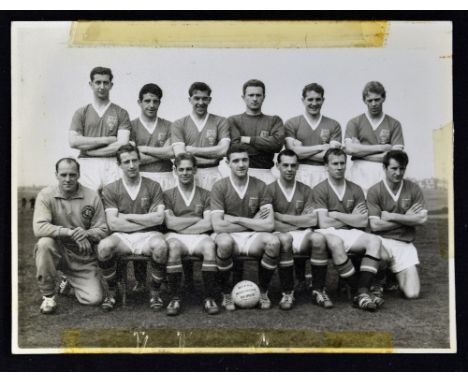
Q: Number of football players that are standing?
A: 6